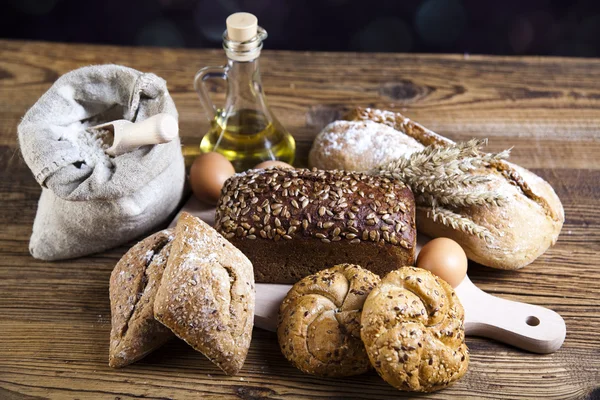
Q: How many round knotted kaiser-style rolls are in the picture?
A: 2